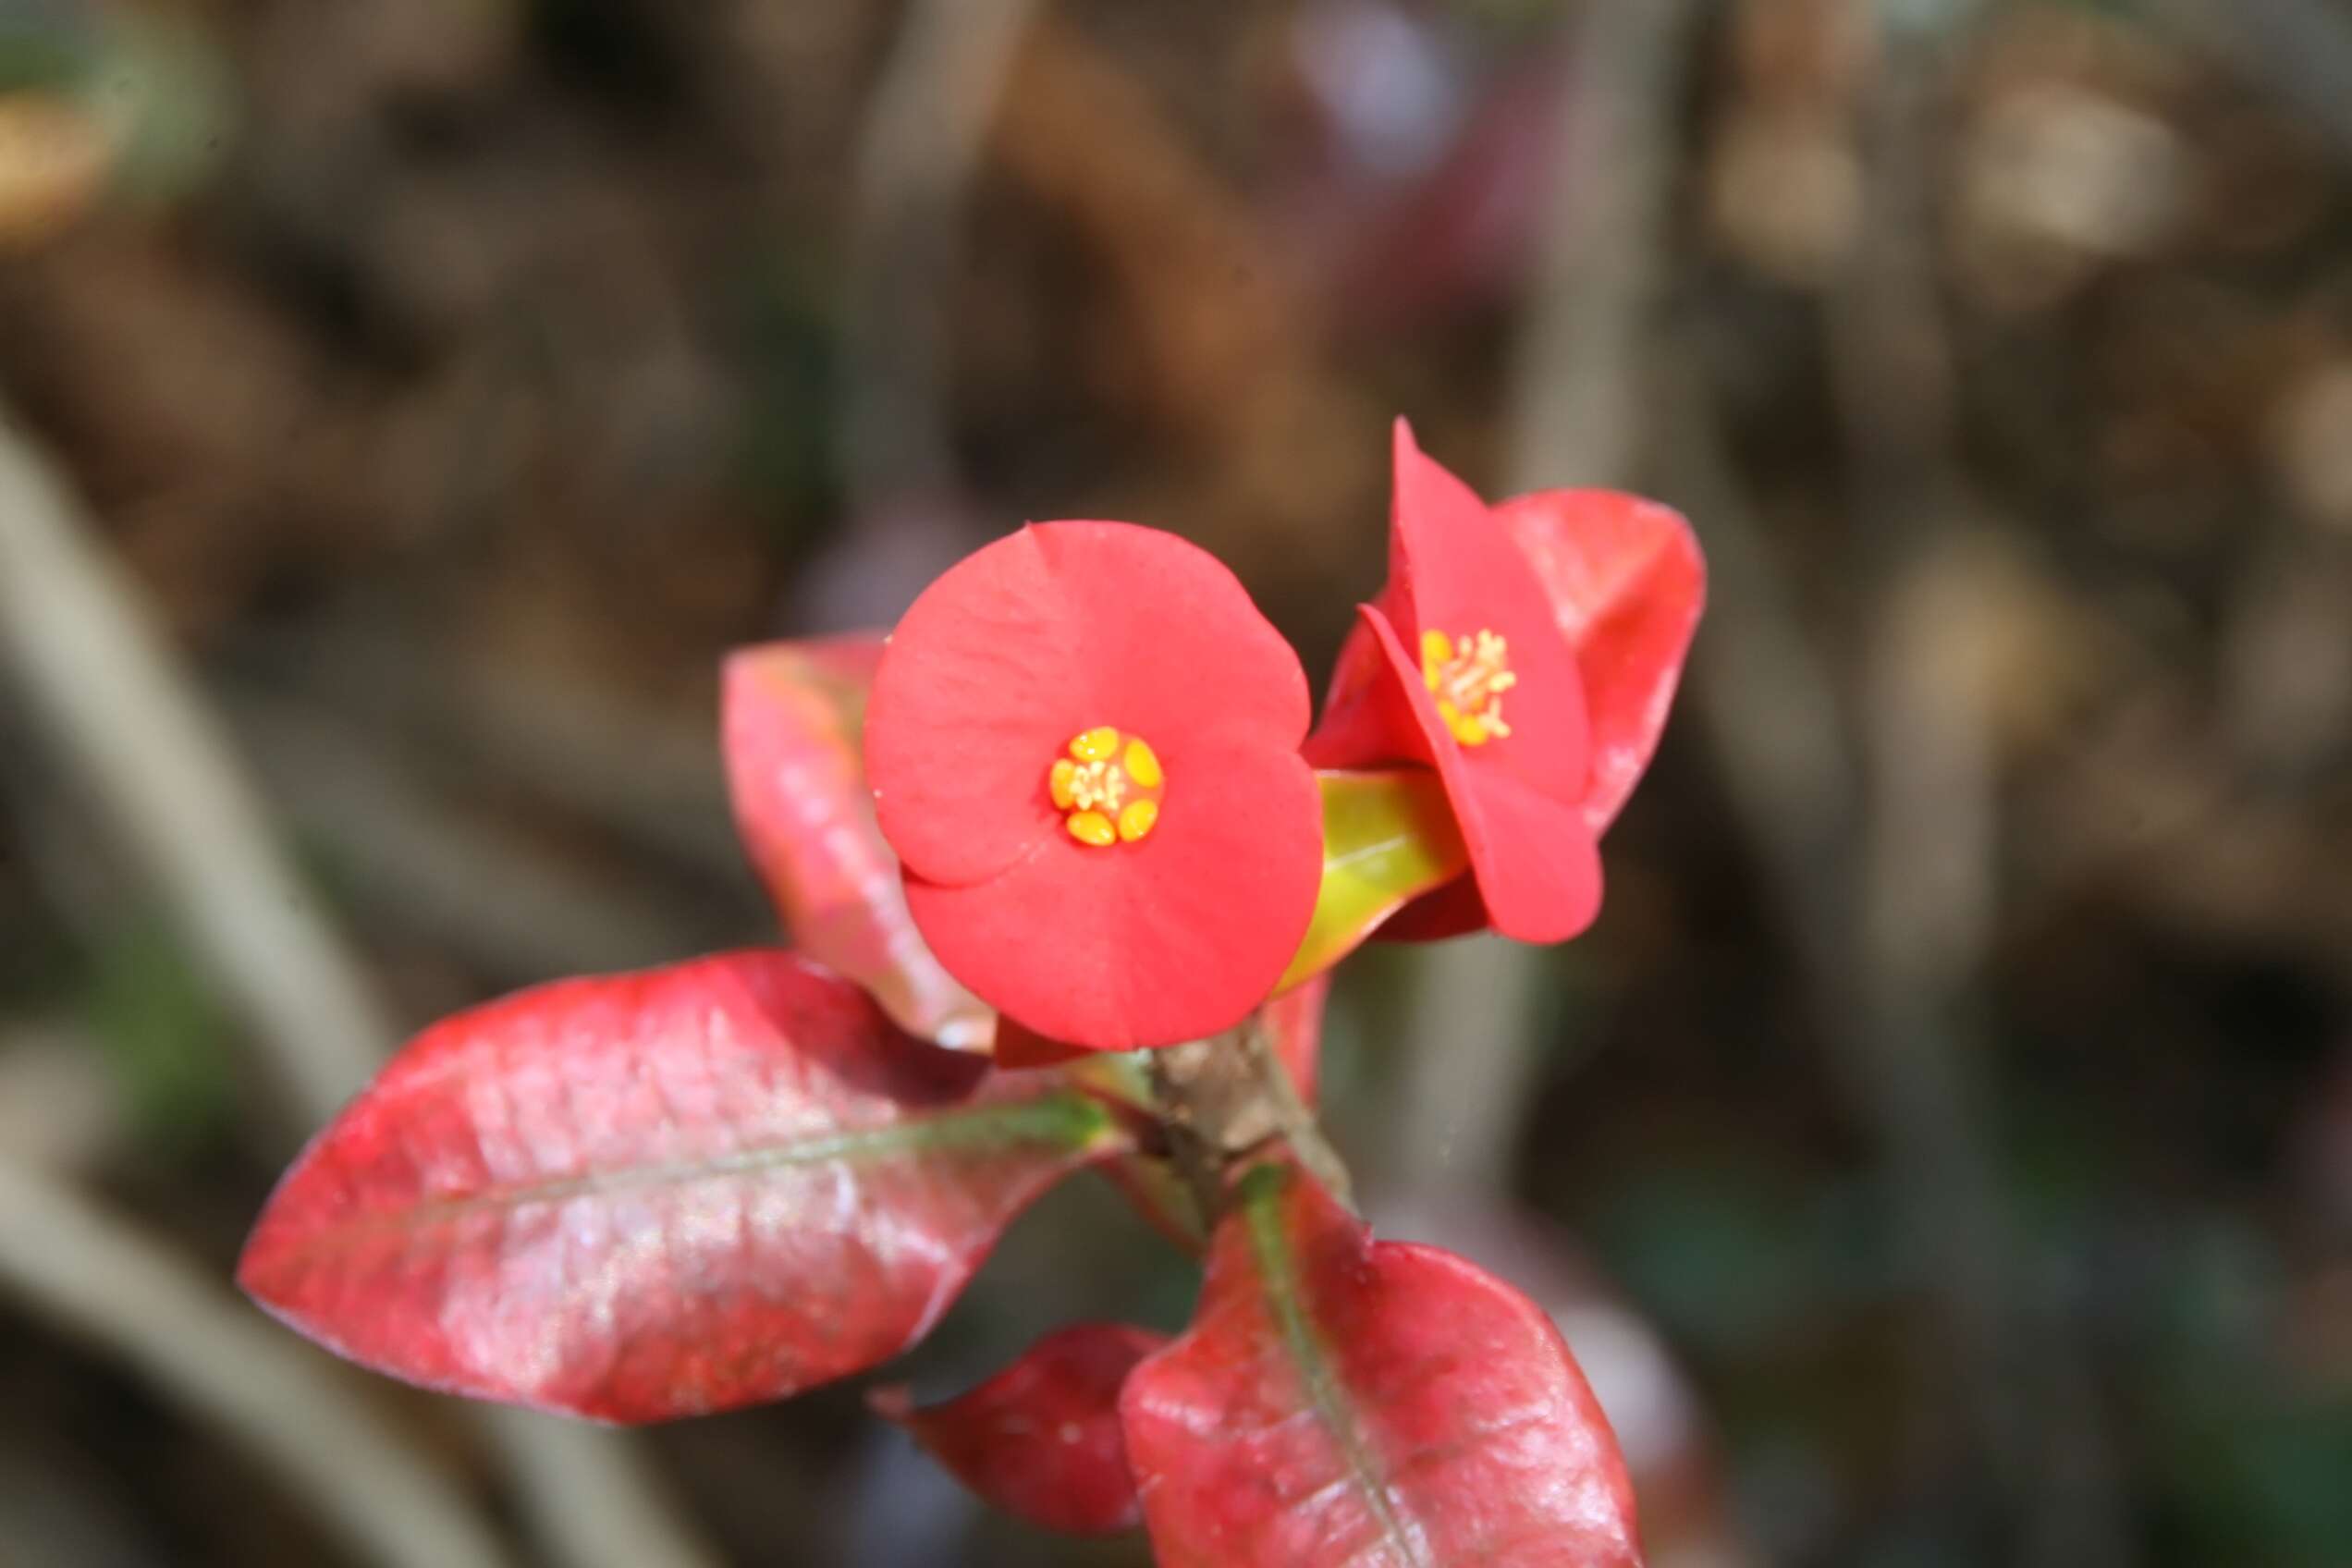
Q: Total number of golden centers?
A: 2